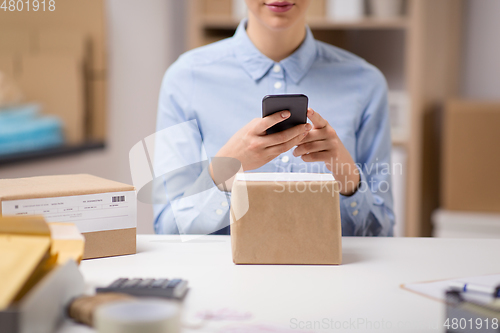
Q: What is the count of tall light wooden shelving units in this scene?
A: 1